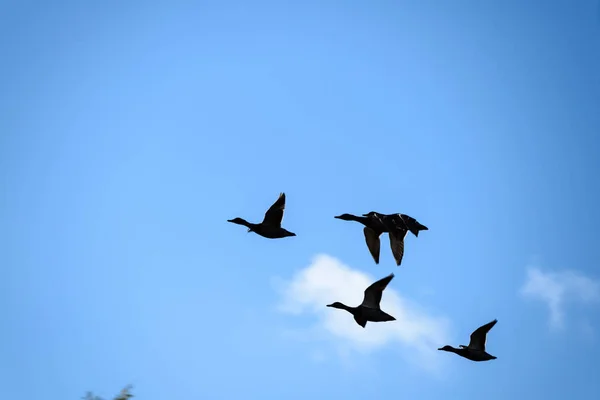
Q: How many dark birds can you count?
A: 5